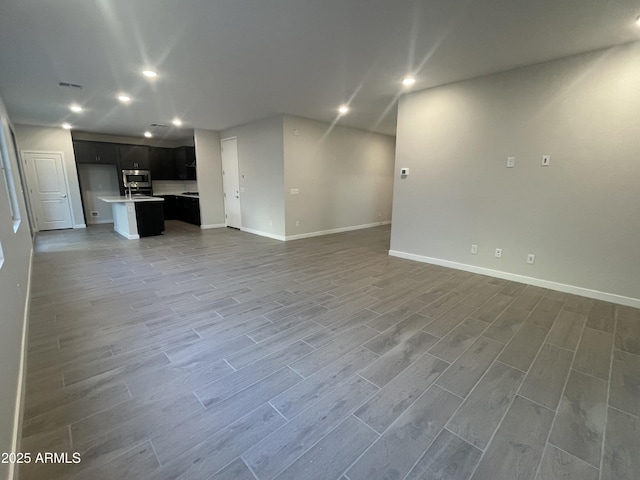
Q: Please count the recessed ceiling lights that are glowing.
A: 9